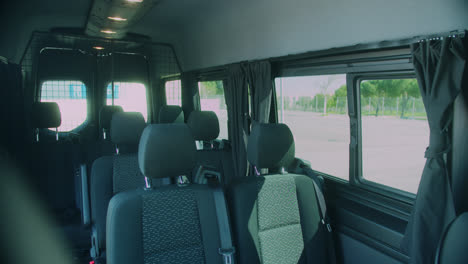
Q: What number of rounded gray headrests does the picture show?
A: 7